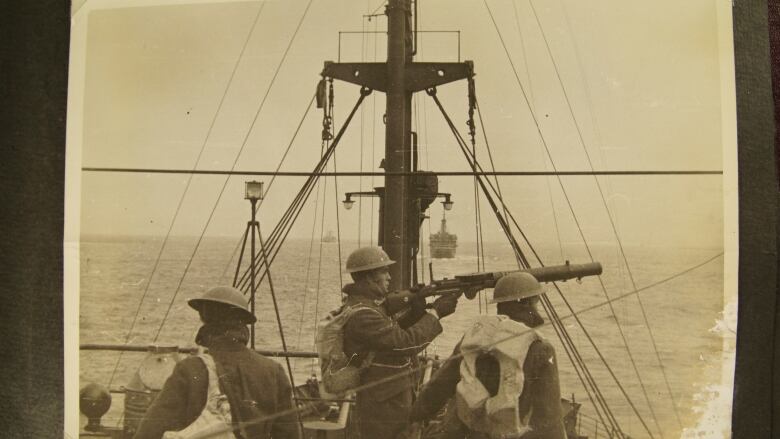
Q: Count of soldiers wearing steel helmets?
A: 3